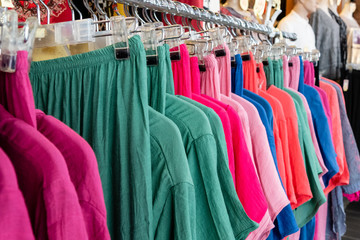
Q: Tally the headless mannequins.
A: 1